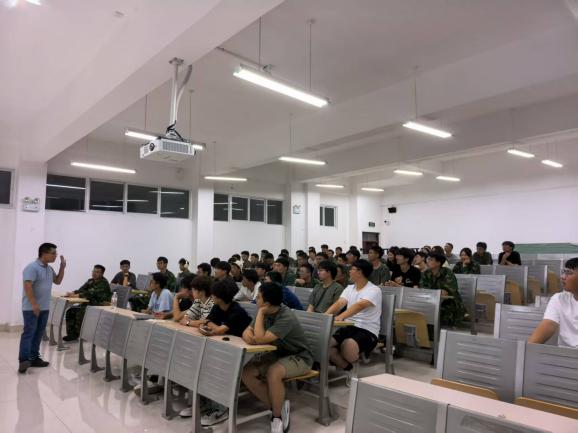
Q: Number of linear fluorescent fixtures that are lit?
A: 12